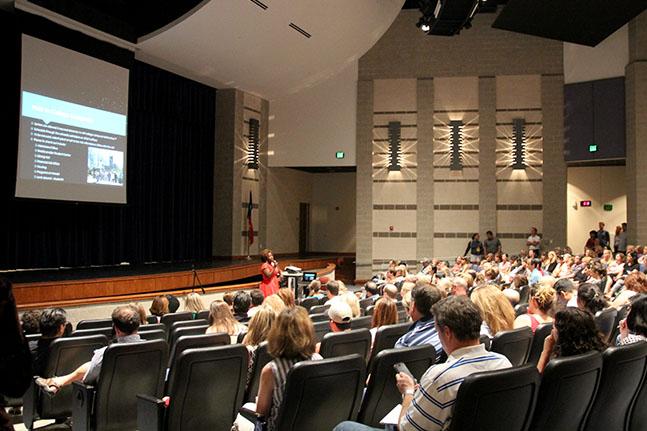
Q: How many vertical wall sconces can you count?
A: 4